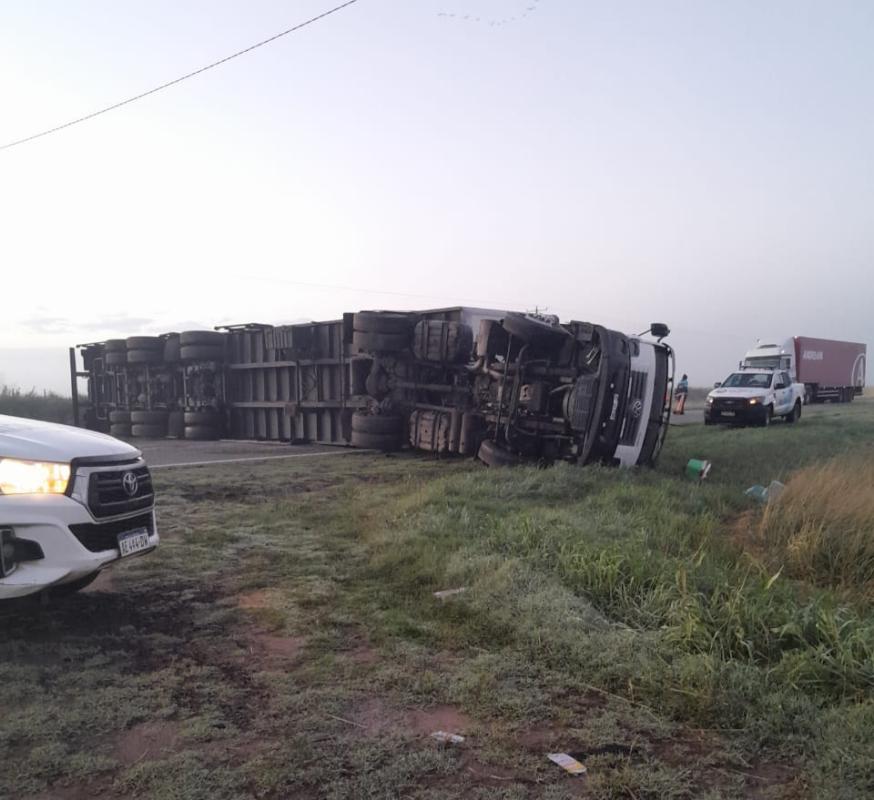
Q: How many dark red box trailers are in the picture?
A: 1